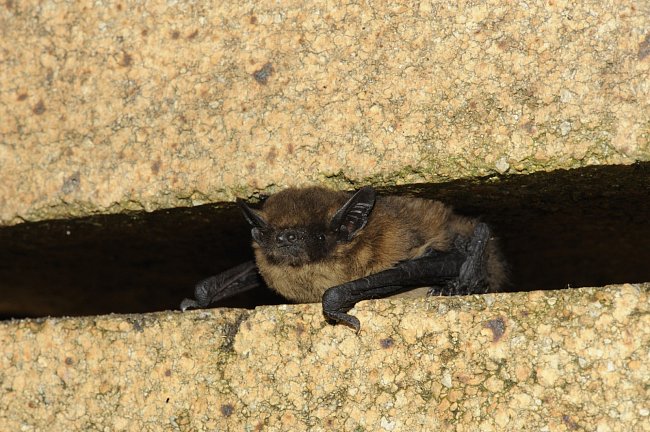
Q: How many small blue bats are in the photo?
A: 0